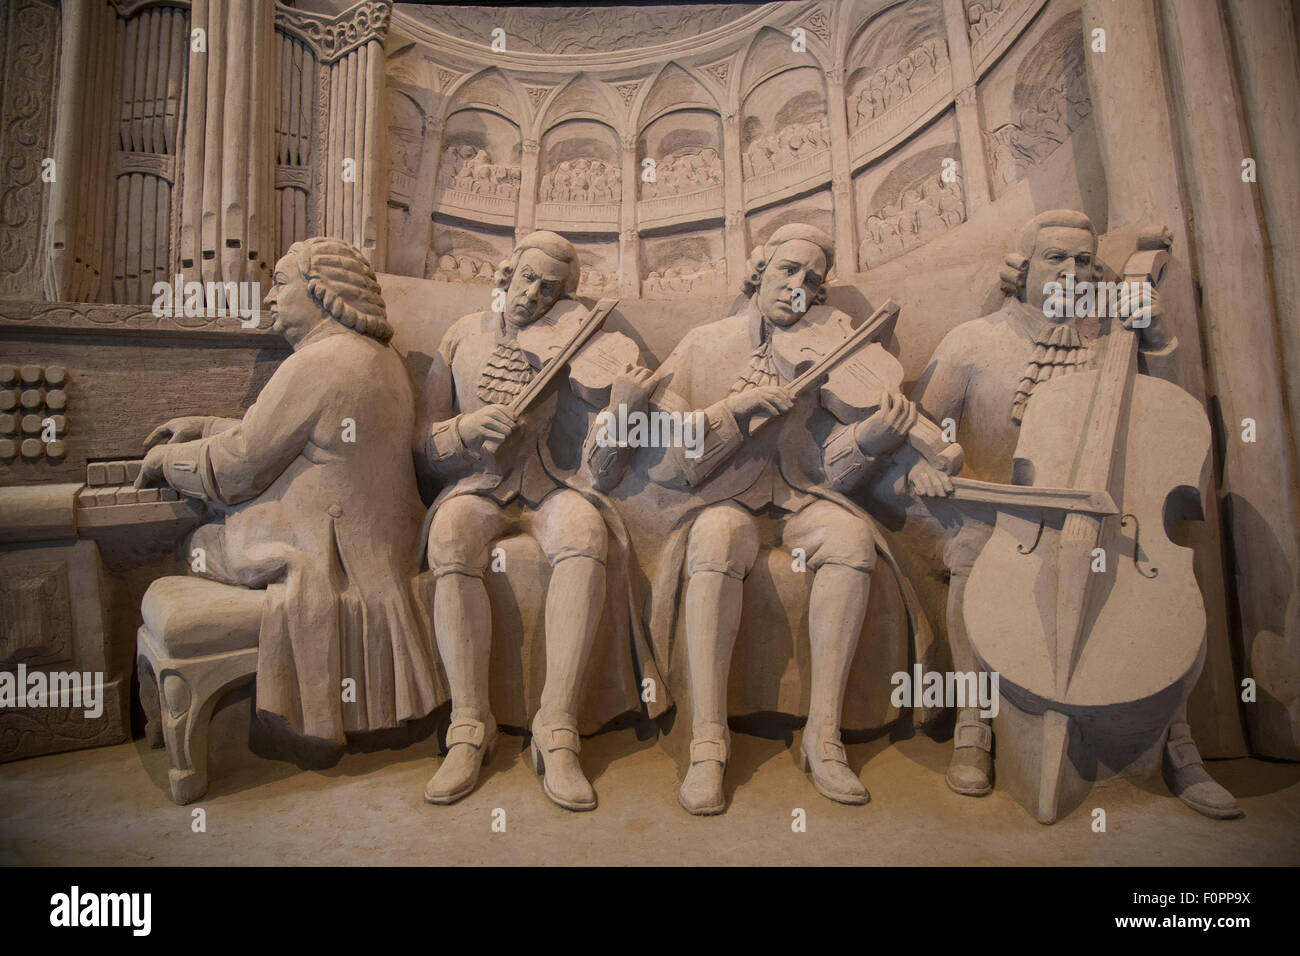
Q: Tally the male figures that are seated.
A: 4